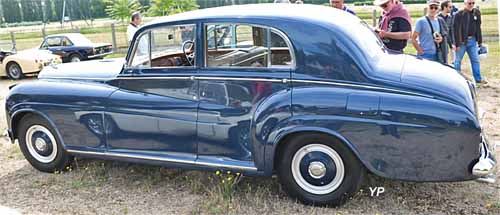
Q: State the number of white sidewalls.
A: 2